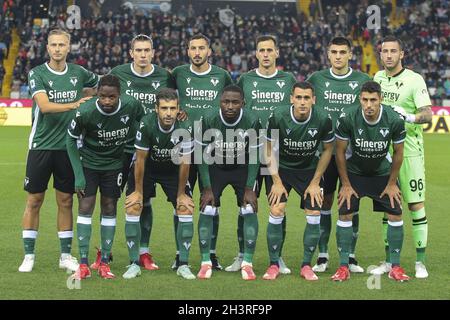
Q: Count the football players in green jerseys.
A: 11